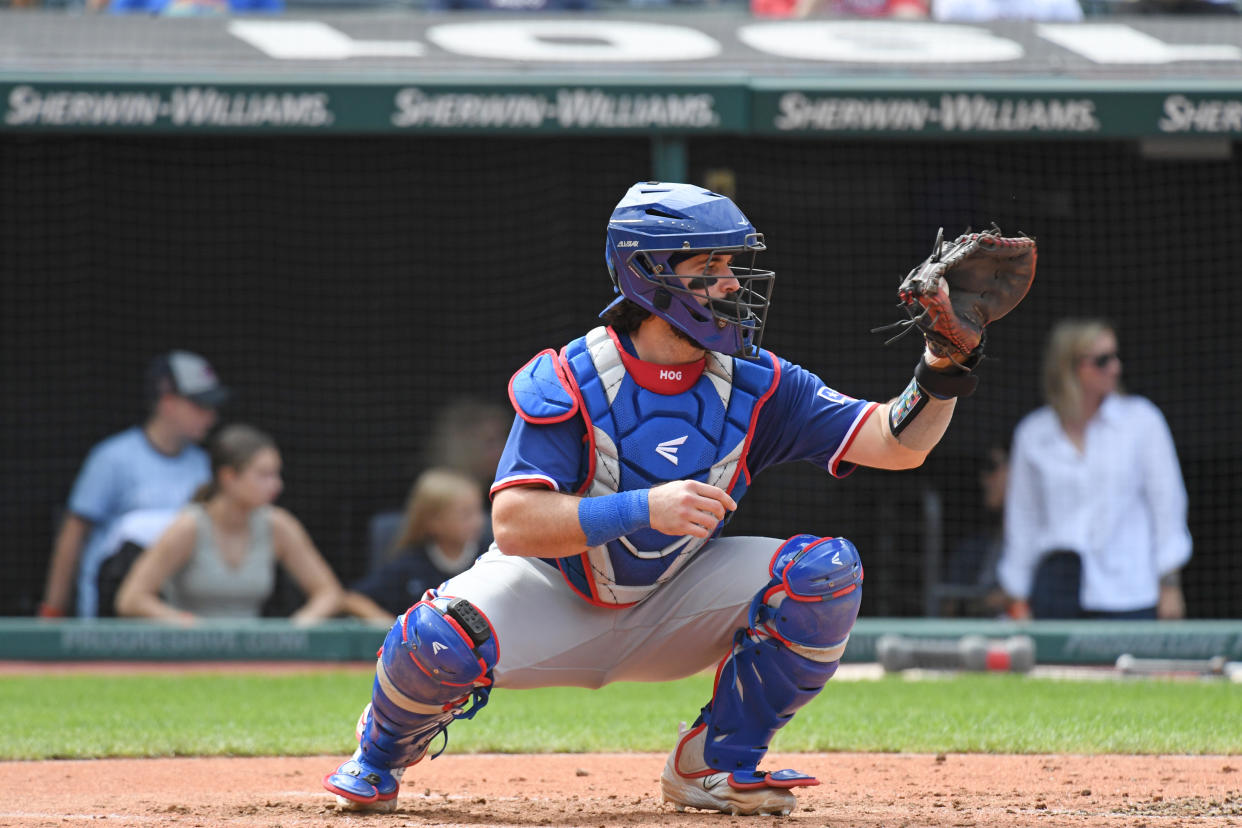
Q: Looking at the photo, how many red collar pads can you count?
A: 1